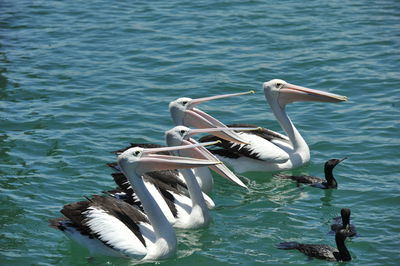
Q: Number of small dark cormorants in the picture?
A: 3